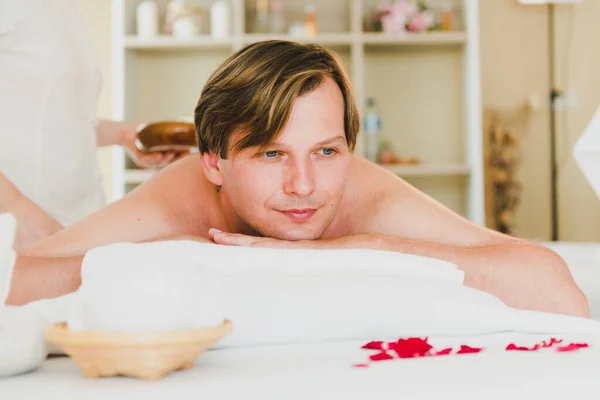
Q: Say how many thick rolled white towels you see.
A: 1